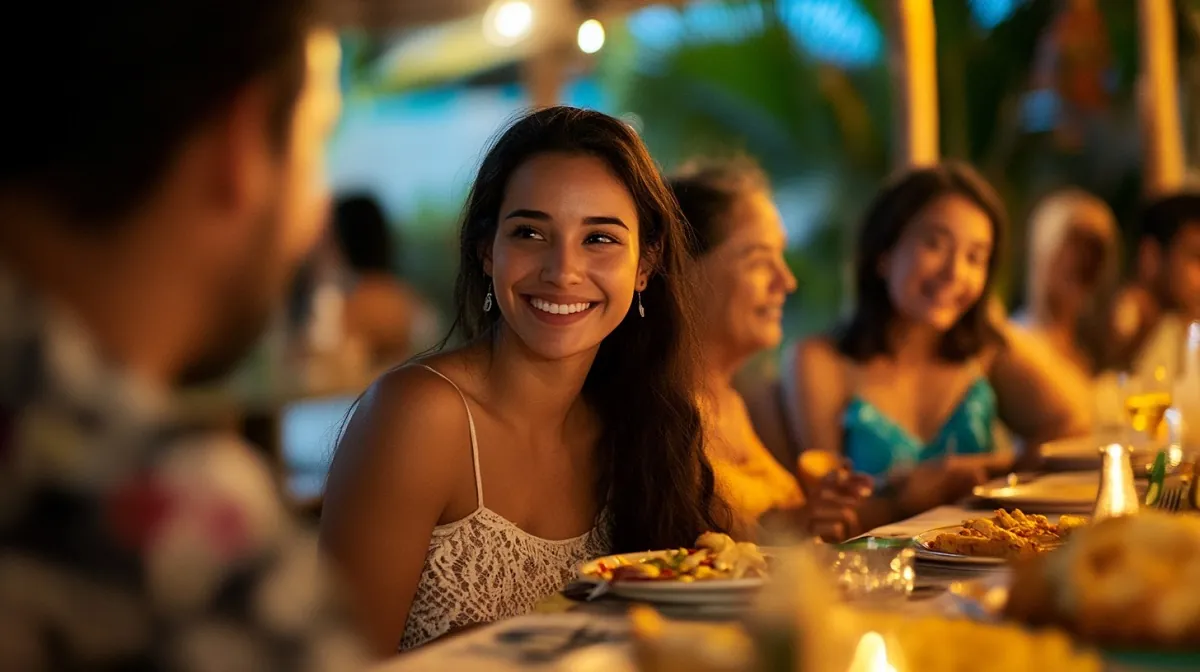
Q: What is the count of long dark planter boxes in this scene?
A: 0